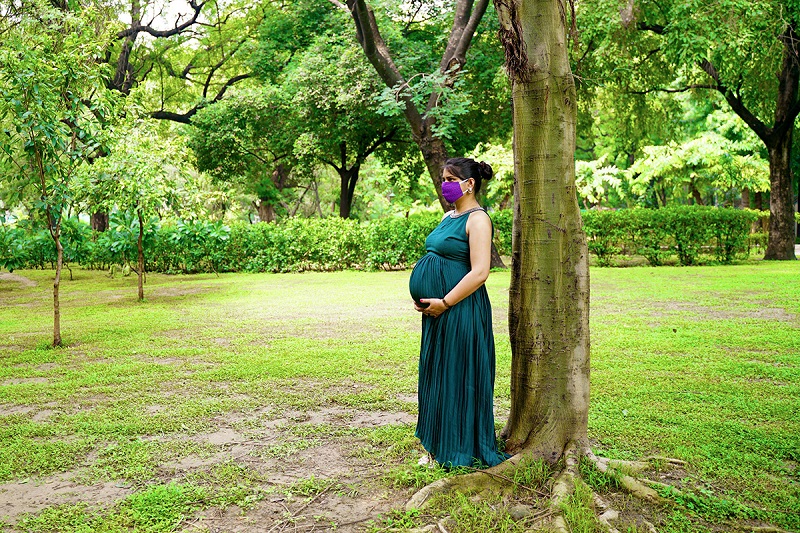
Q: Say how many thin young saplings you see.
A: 2